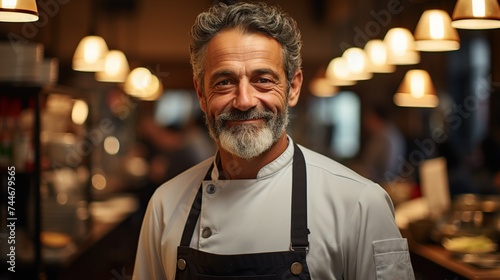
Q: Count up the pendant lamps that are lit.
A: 13